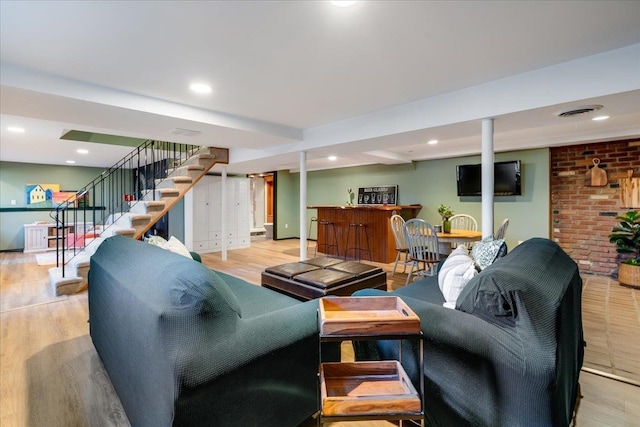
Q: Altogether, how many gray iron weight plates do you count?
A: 0